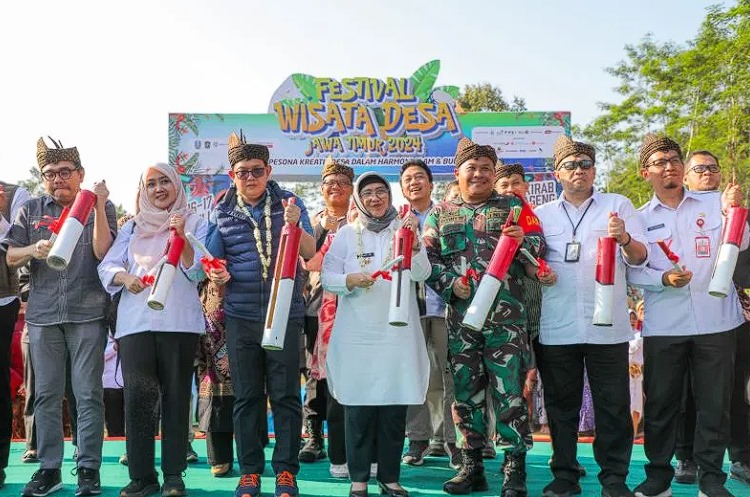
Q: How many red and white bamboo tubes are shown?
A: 7